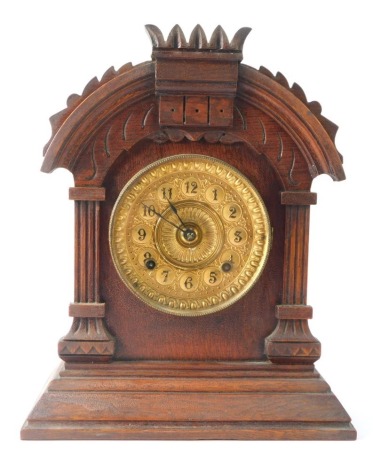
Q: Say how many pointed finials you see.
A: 5